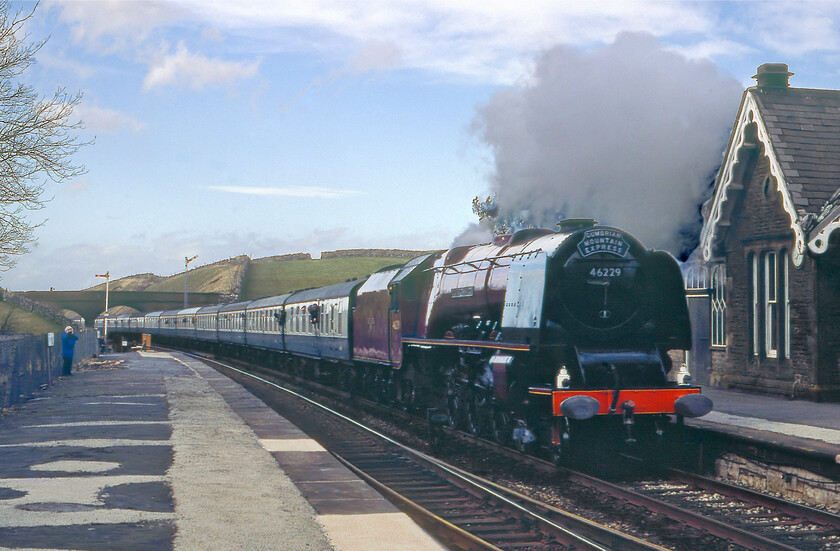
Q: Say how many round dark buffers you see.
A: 2